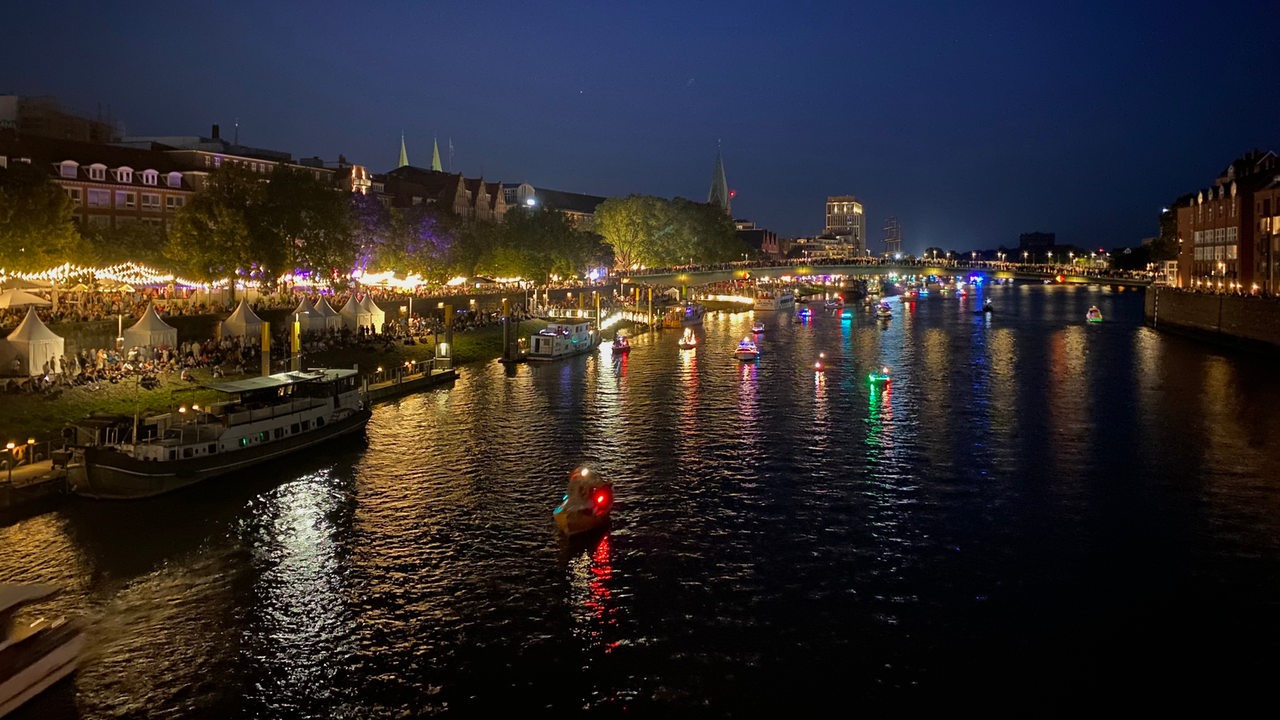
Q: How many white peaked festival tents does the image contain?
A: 7